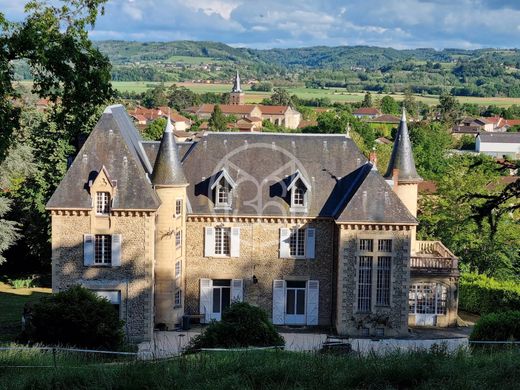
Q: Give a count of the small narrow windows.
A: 4